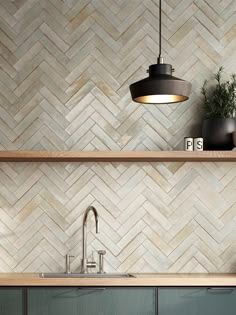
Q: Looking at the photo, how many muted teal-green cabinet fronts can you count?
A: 3